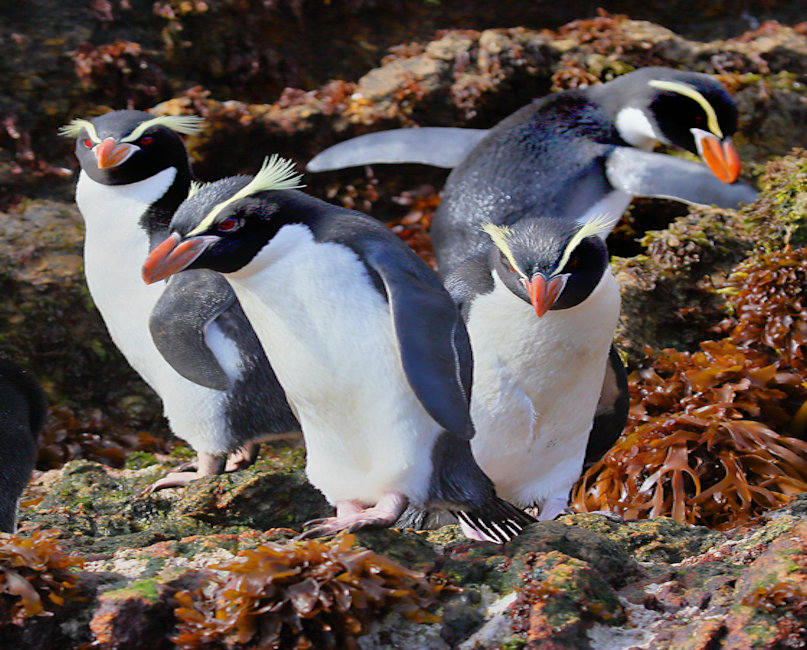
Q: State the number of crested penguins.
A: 4